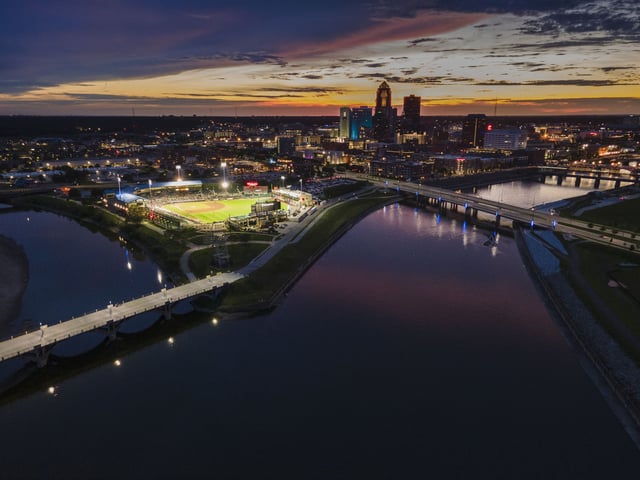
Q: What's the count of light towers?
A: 6